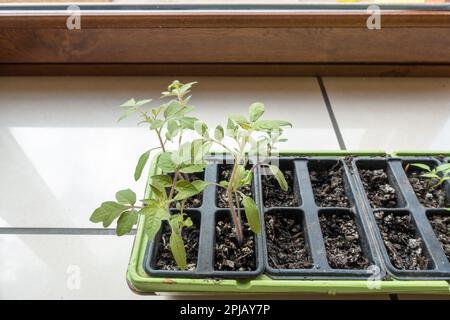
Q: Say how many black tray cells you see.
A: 12